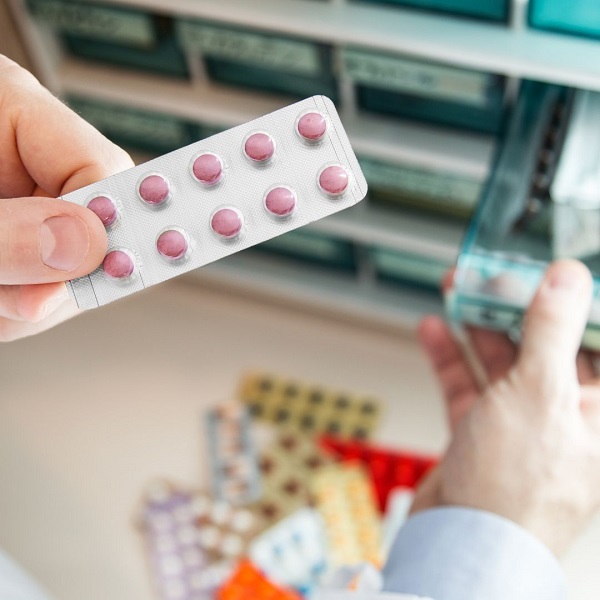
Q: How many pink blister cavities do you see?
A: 10